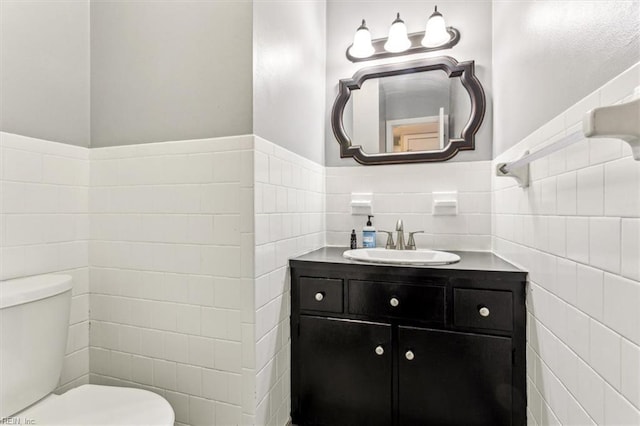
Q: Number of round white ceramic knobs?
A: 5